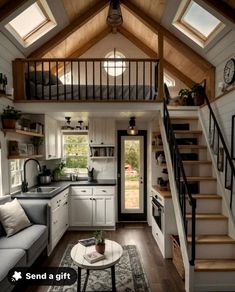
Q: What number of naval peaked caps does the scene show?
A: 0